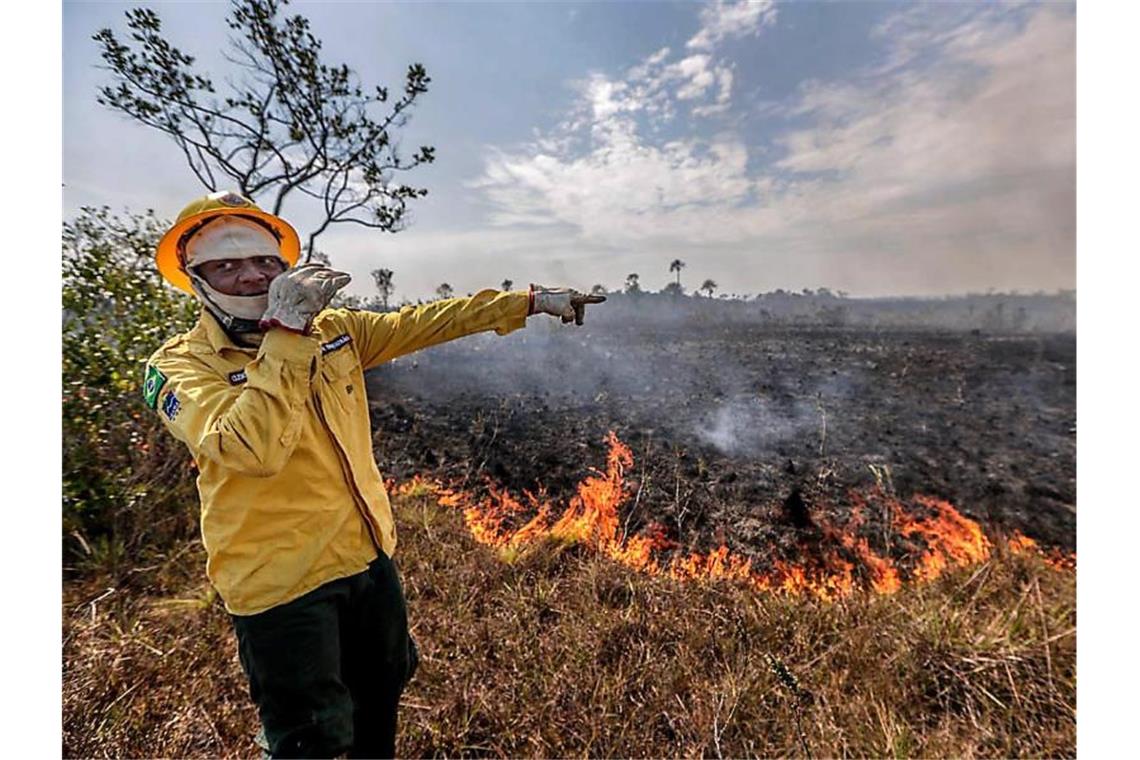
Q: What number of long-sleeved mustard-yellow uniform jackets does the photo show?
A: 1